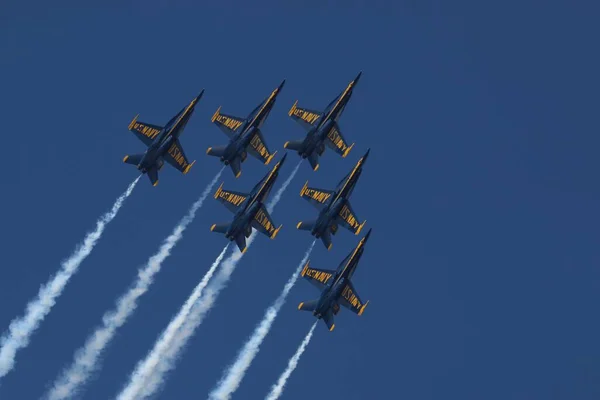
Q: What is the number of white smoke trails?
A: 6